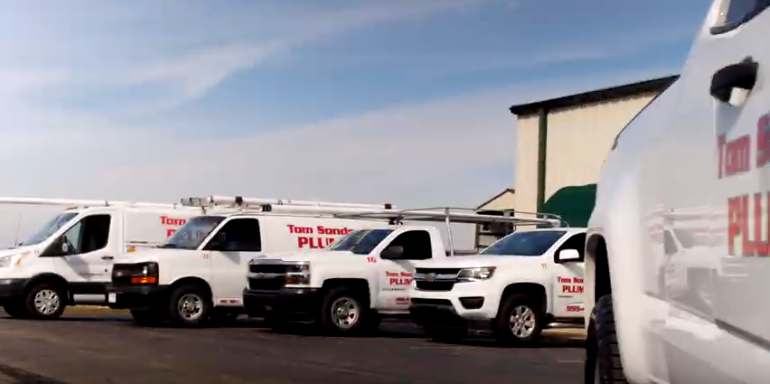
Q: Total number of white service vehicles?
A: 5